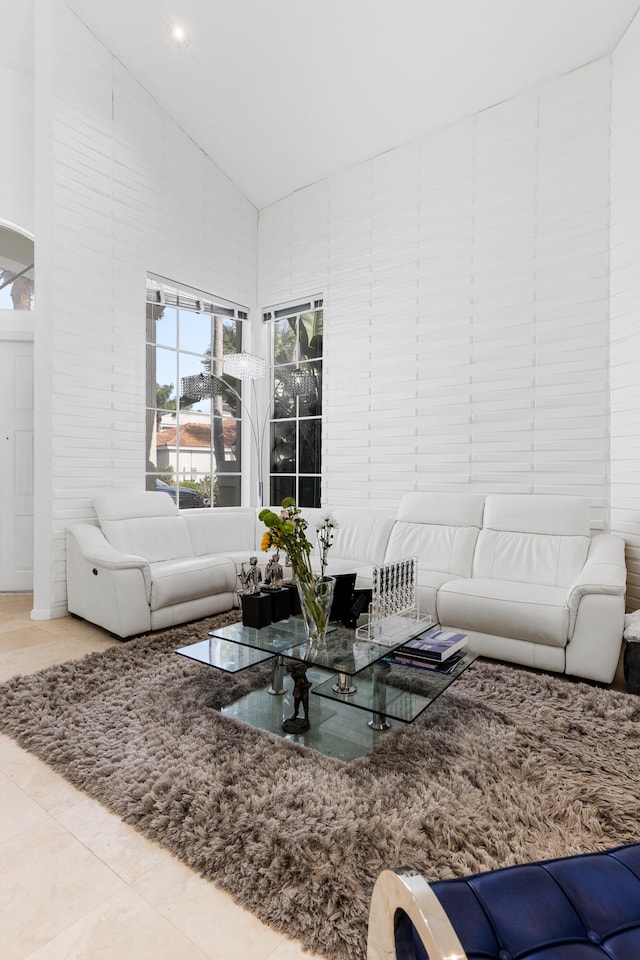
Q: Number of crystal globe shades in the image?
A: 3